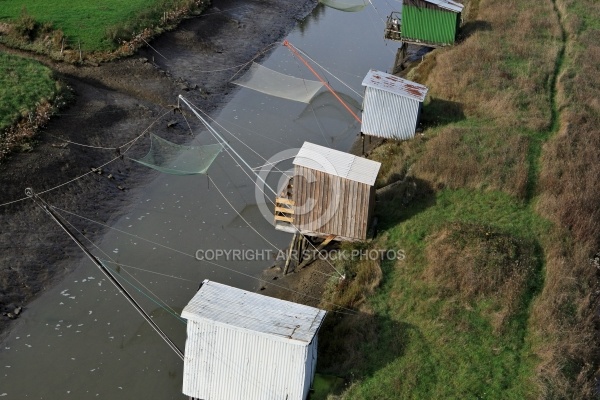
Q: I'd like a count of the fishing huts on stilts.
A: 4